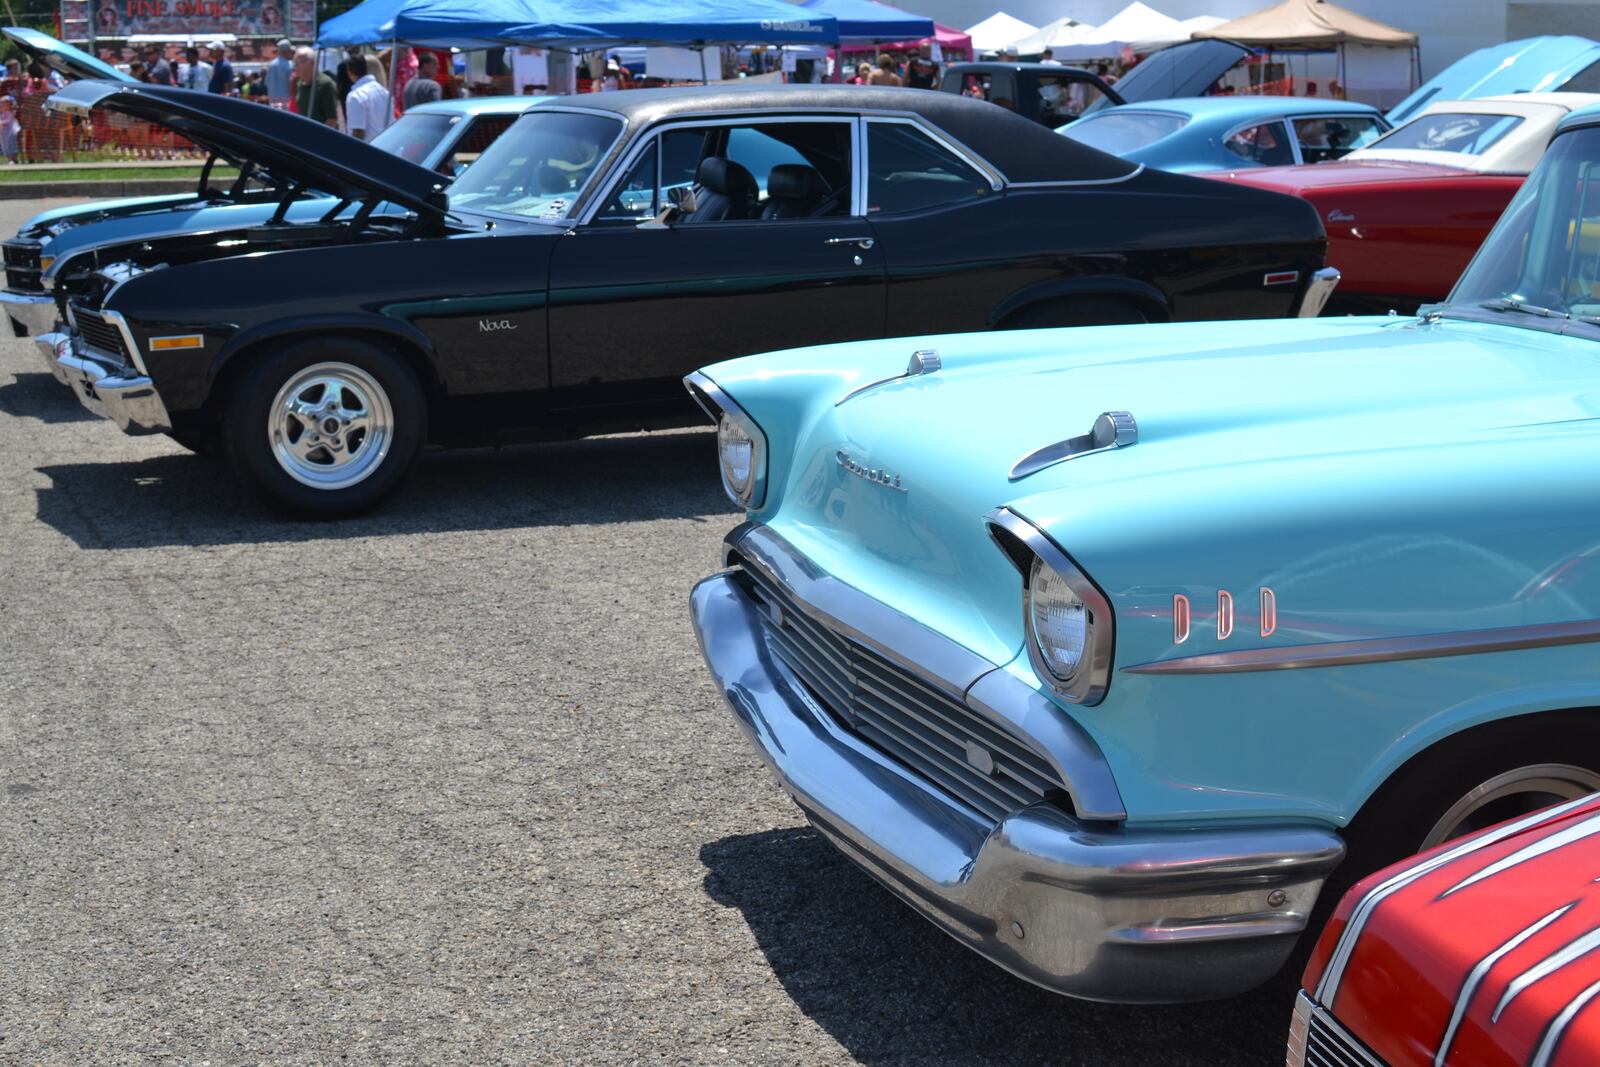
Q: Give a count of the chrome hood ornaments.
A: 2